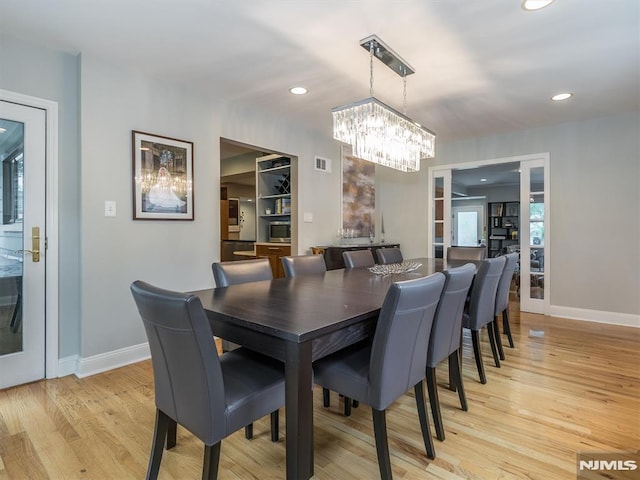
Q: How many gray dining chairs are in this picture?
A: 10